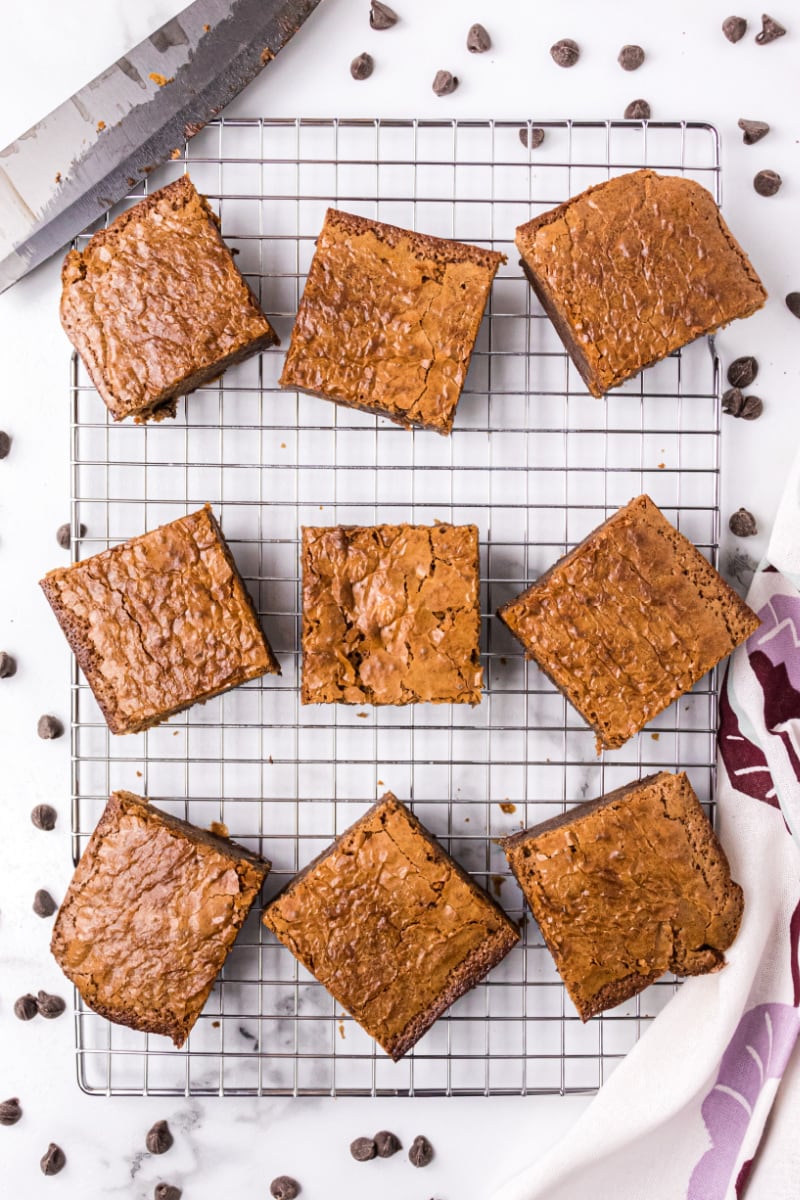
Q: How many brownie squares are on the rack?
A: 9